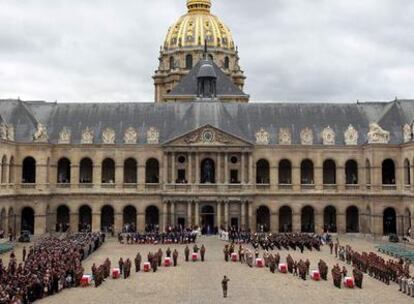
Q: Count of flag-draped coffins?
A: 10